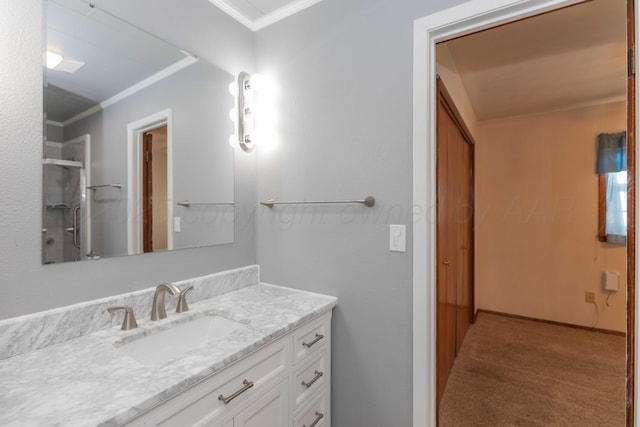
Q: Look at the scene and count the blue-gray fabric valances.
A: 1